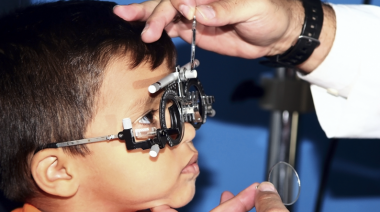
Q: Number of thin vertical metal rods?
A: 1